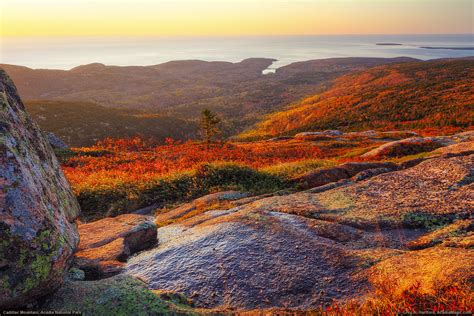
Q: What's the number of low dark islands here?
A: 2